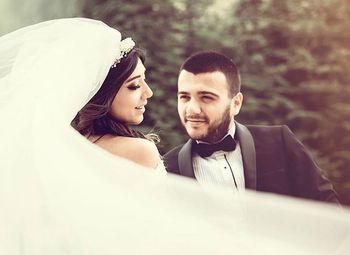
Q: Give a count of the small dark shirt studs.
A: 1